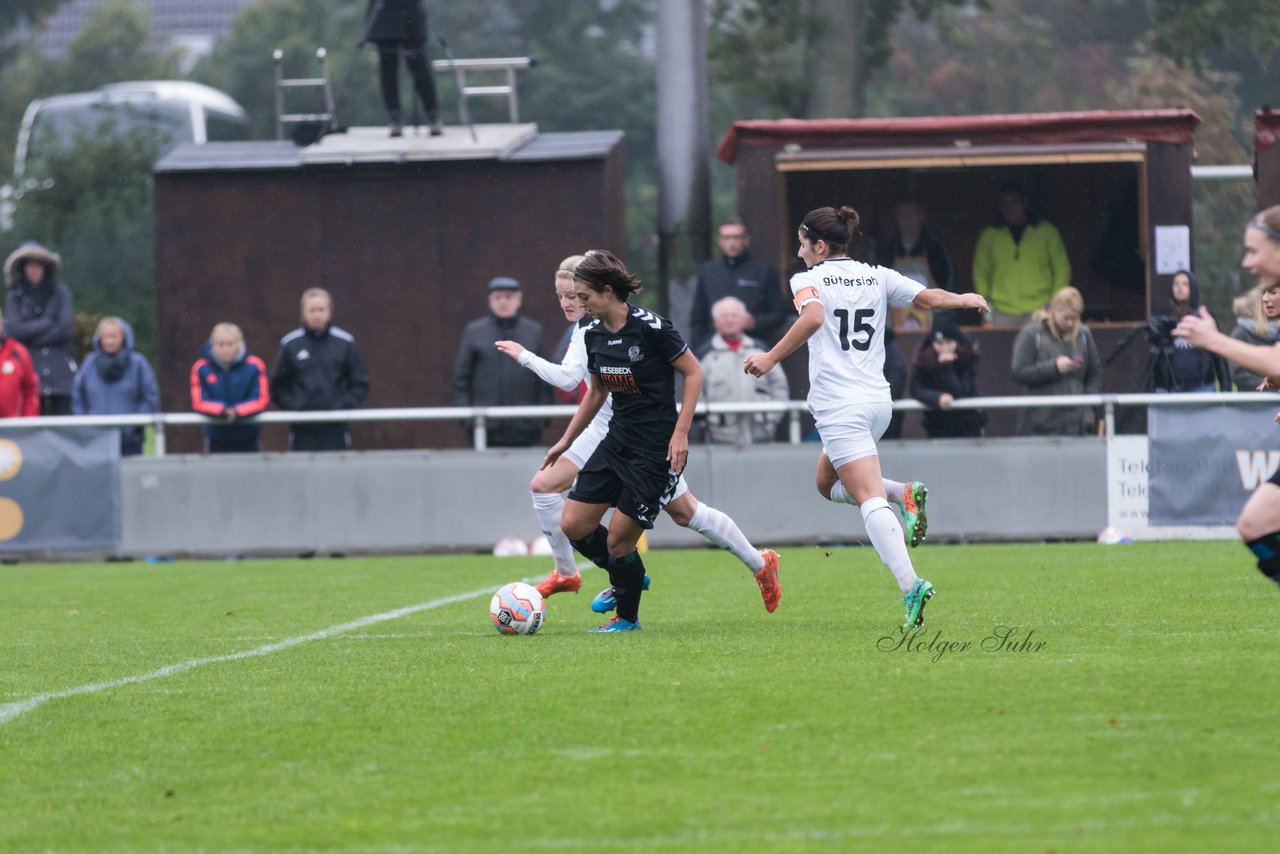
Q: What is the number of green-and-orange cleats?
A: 2